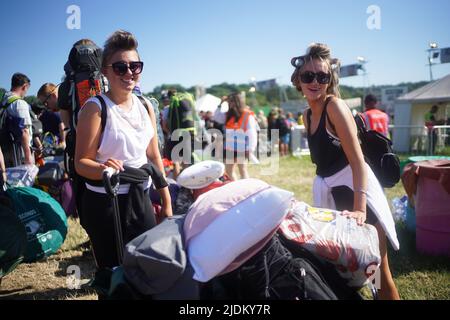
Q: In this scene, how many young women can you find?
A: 2